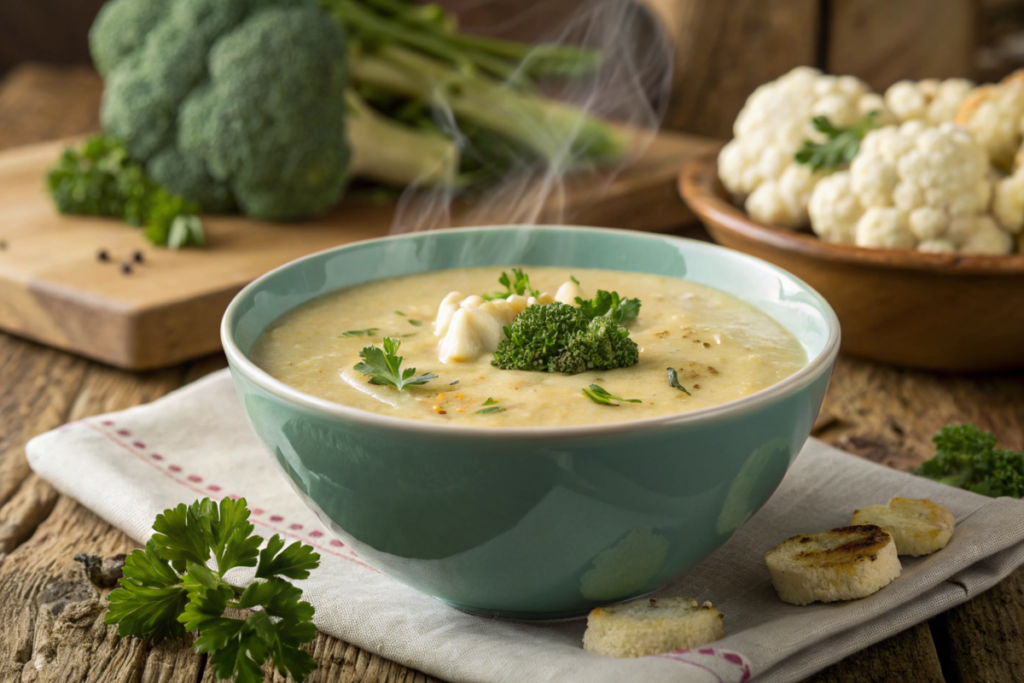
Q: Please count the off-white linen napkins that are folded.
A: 1